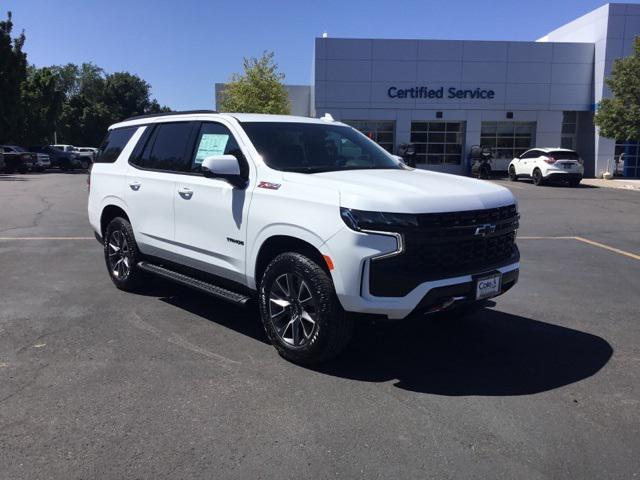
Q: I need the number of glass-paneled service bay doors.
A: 3